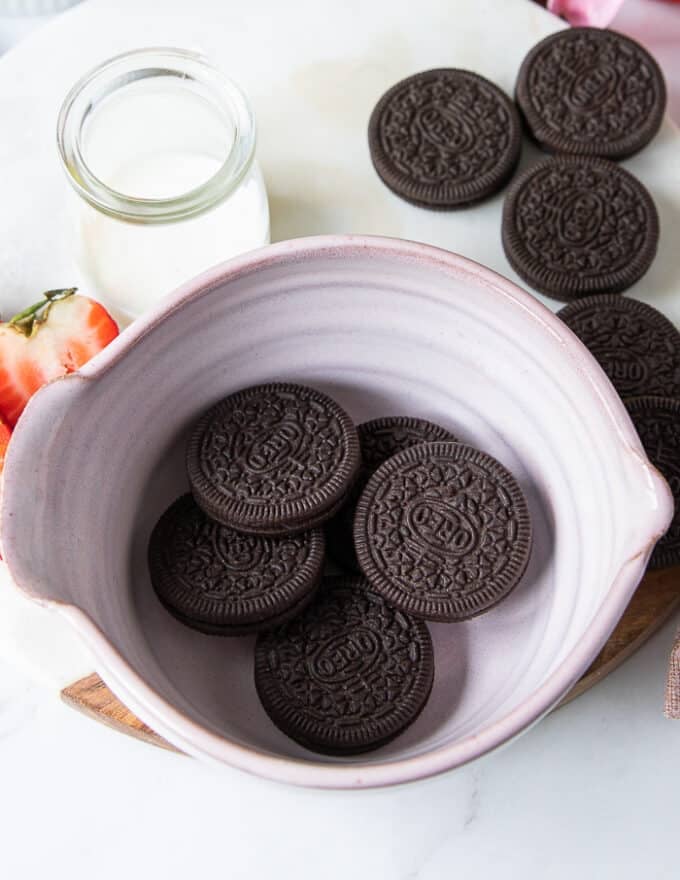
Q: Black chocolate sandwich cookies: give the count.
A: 10